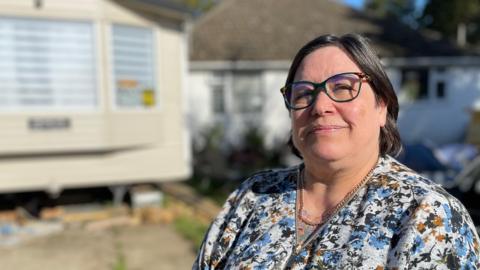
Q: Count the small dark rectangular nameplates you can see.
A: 1